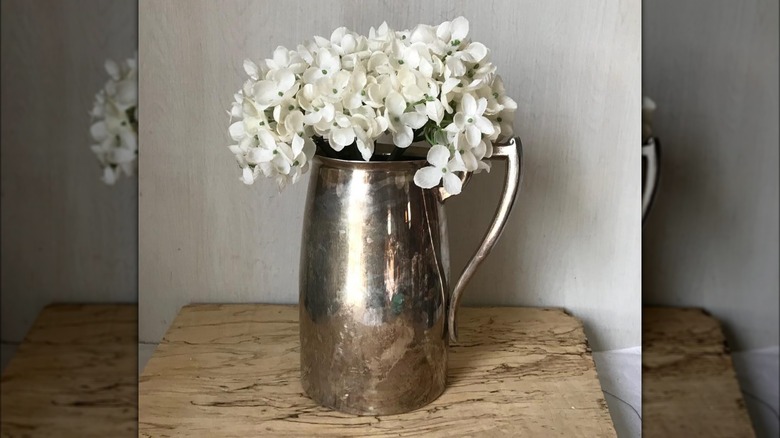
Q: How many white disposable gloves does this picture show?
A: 0